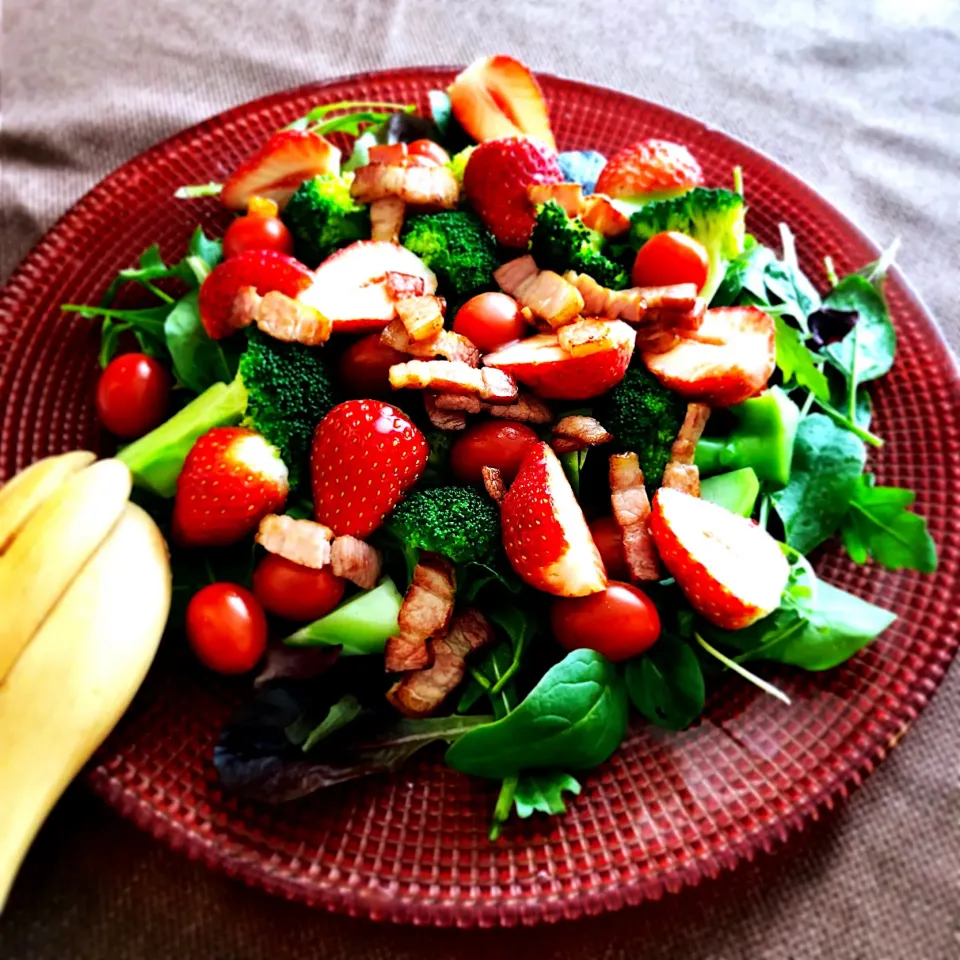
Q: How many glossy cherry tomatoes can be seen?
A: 11